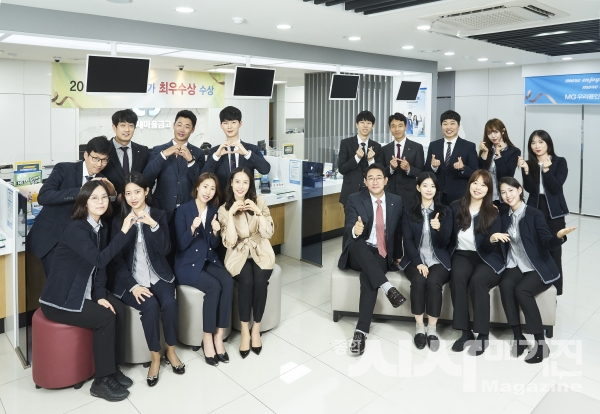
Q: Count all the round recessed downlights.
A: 10